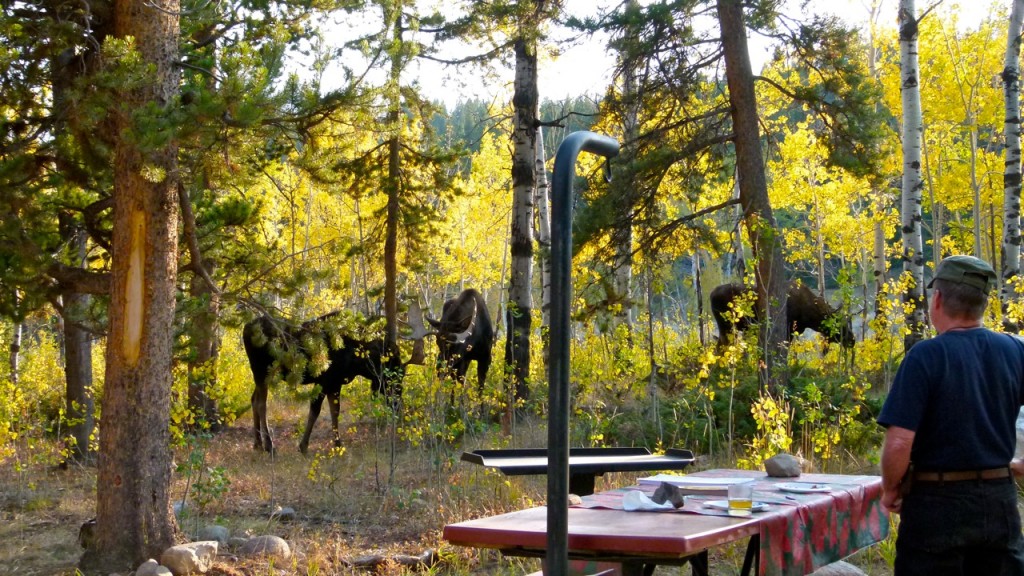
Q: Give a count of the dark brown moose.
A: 3